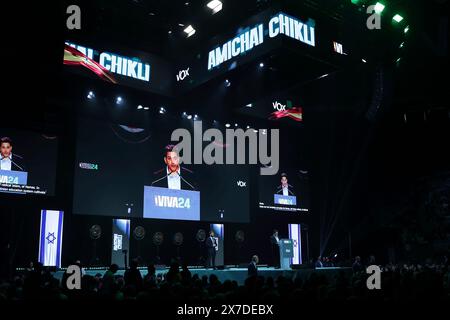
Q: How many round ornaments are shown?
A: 6